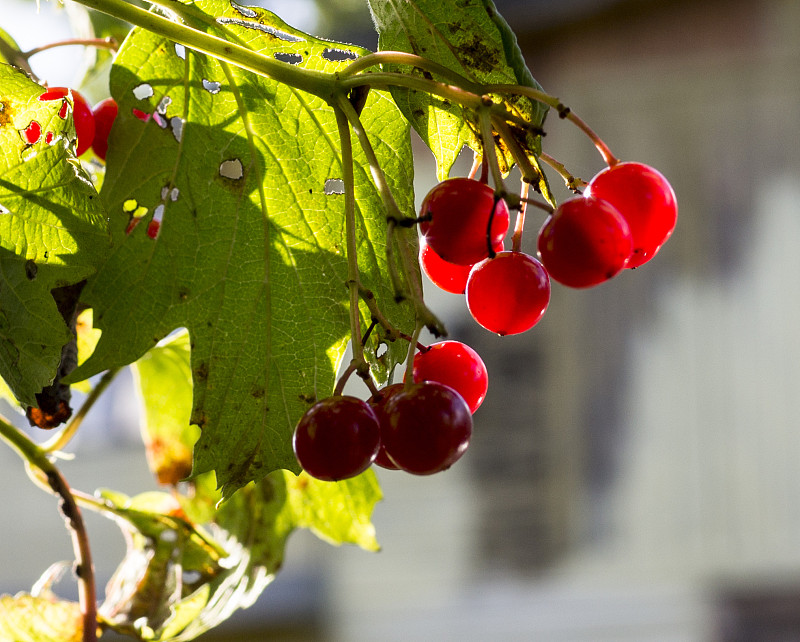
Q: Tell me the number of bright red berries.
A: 11